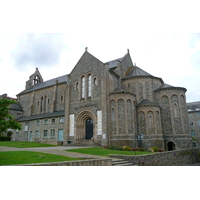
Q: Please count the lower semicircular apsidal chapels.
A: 3